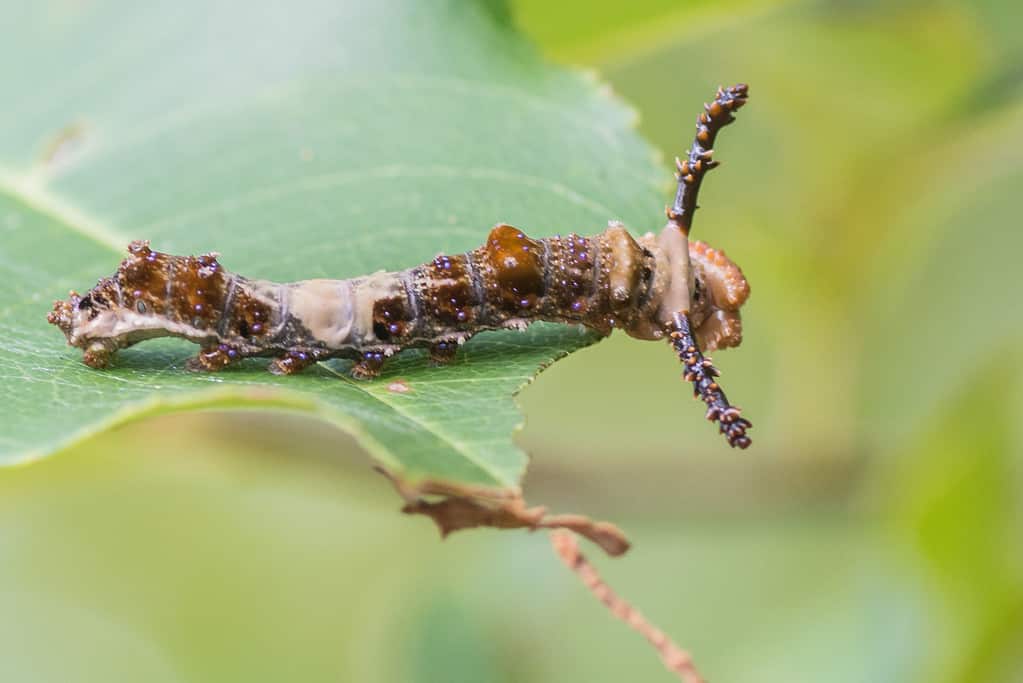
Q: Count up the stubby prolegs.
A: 5